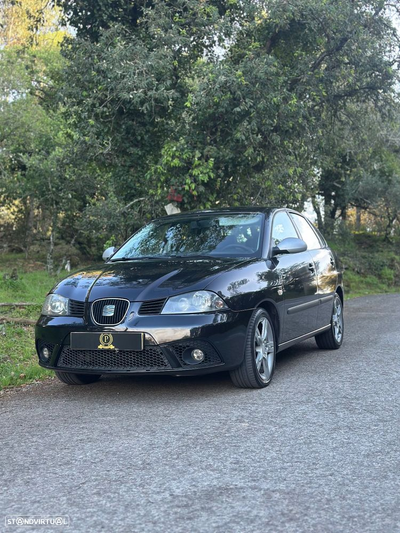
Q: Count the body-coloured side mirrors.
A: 0